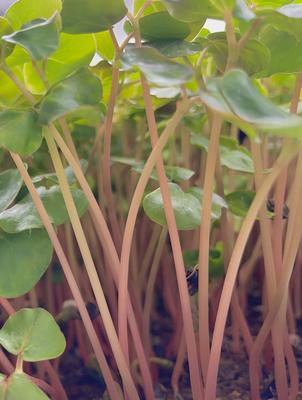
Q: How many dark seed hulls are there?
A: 2